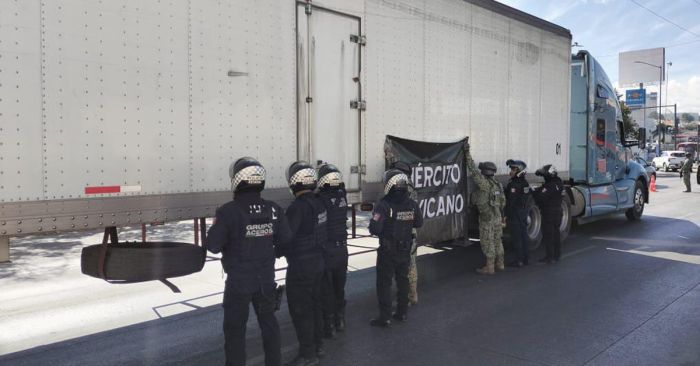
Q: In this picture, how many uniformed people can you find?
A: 9